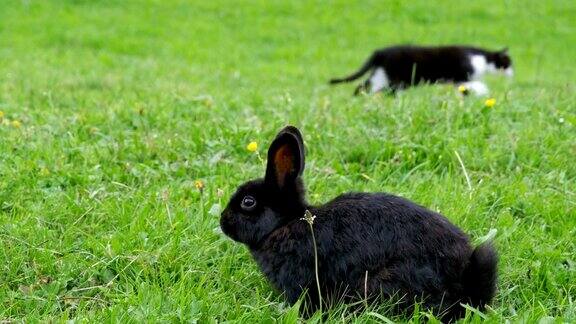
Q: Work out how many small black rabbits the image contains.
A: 1